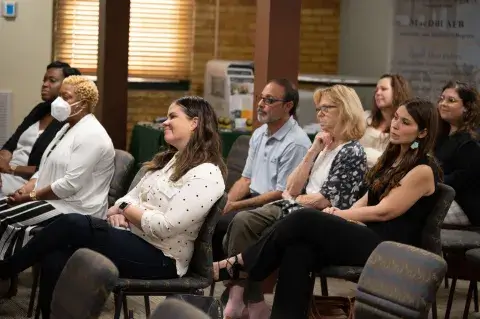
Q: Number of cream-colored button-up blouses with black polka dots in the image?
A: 1